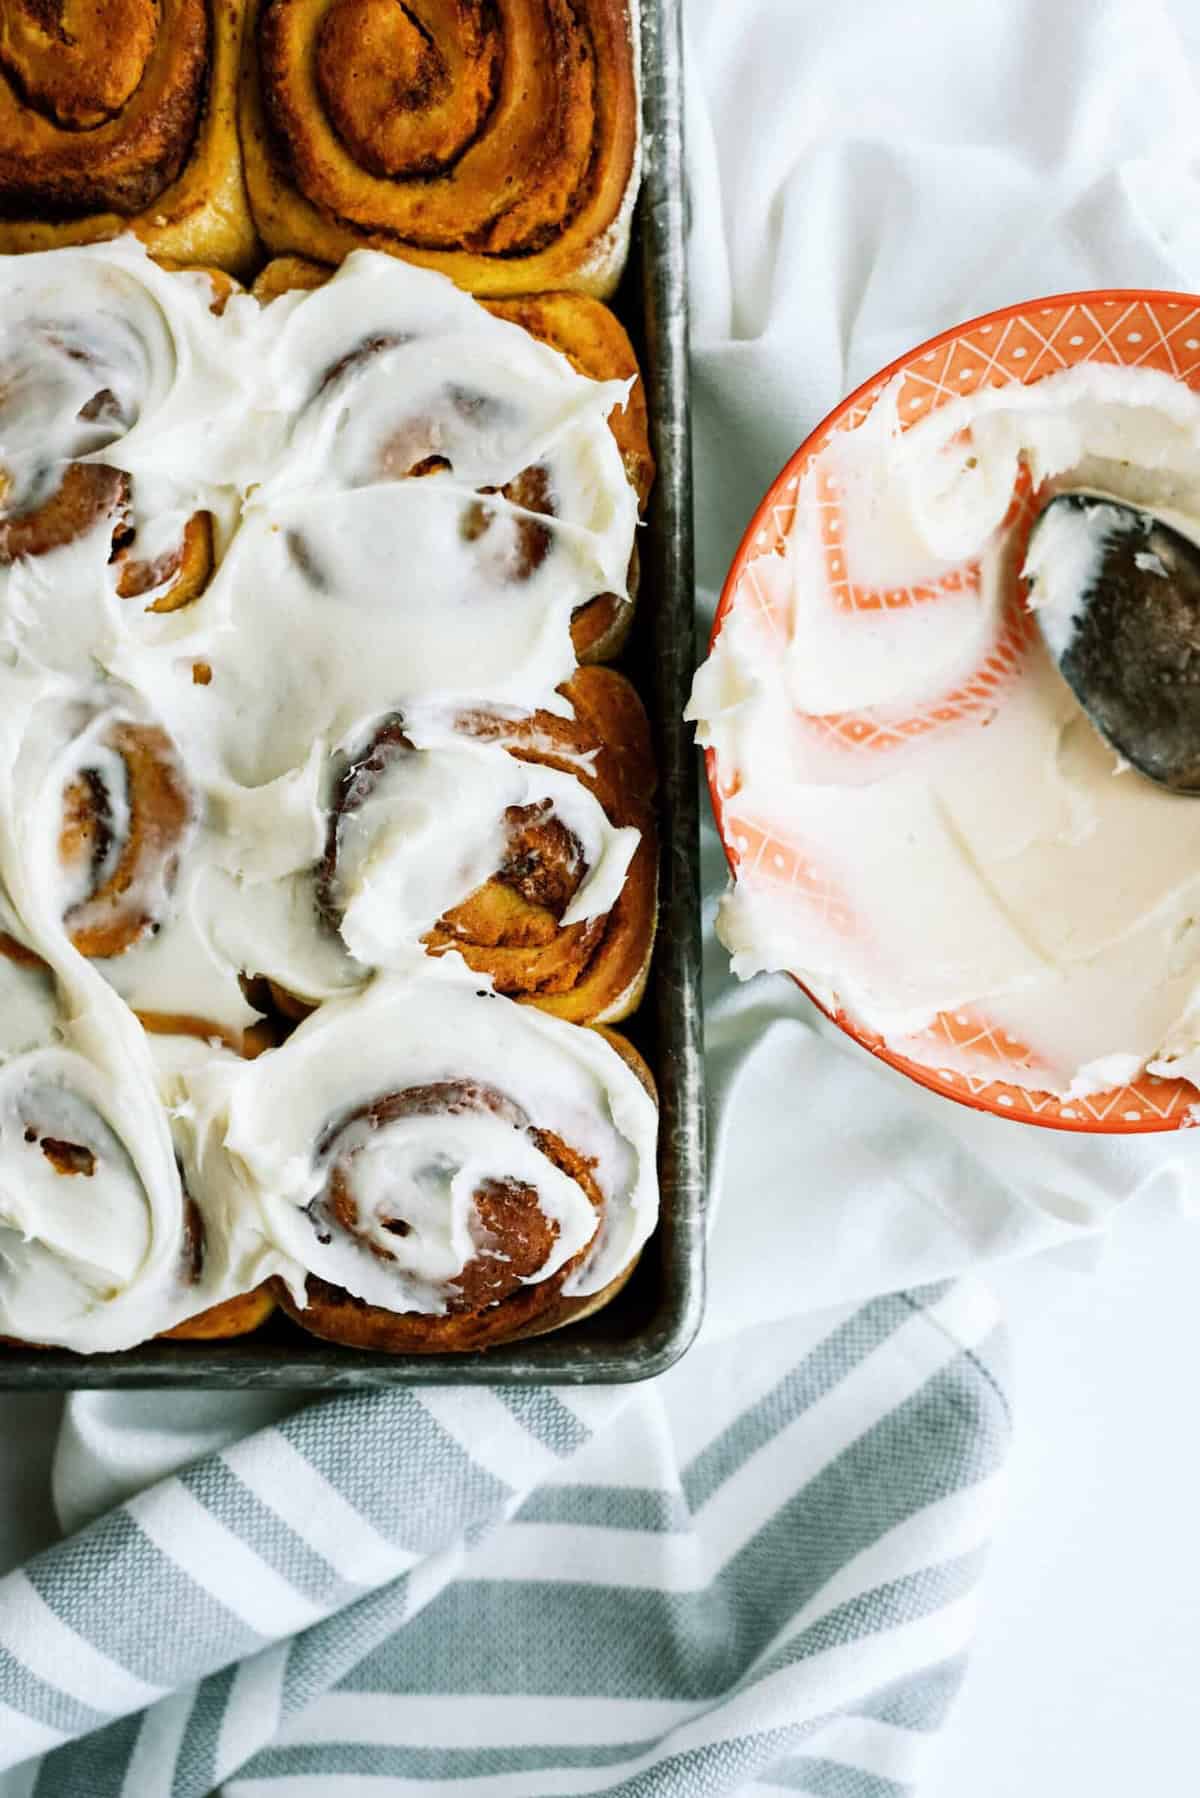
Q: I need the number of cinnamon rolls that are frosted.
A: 6